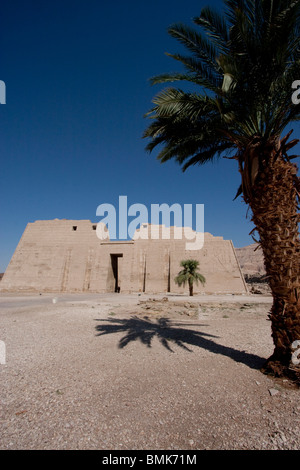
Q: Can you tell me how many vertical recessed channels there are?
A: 4